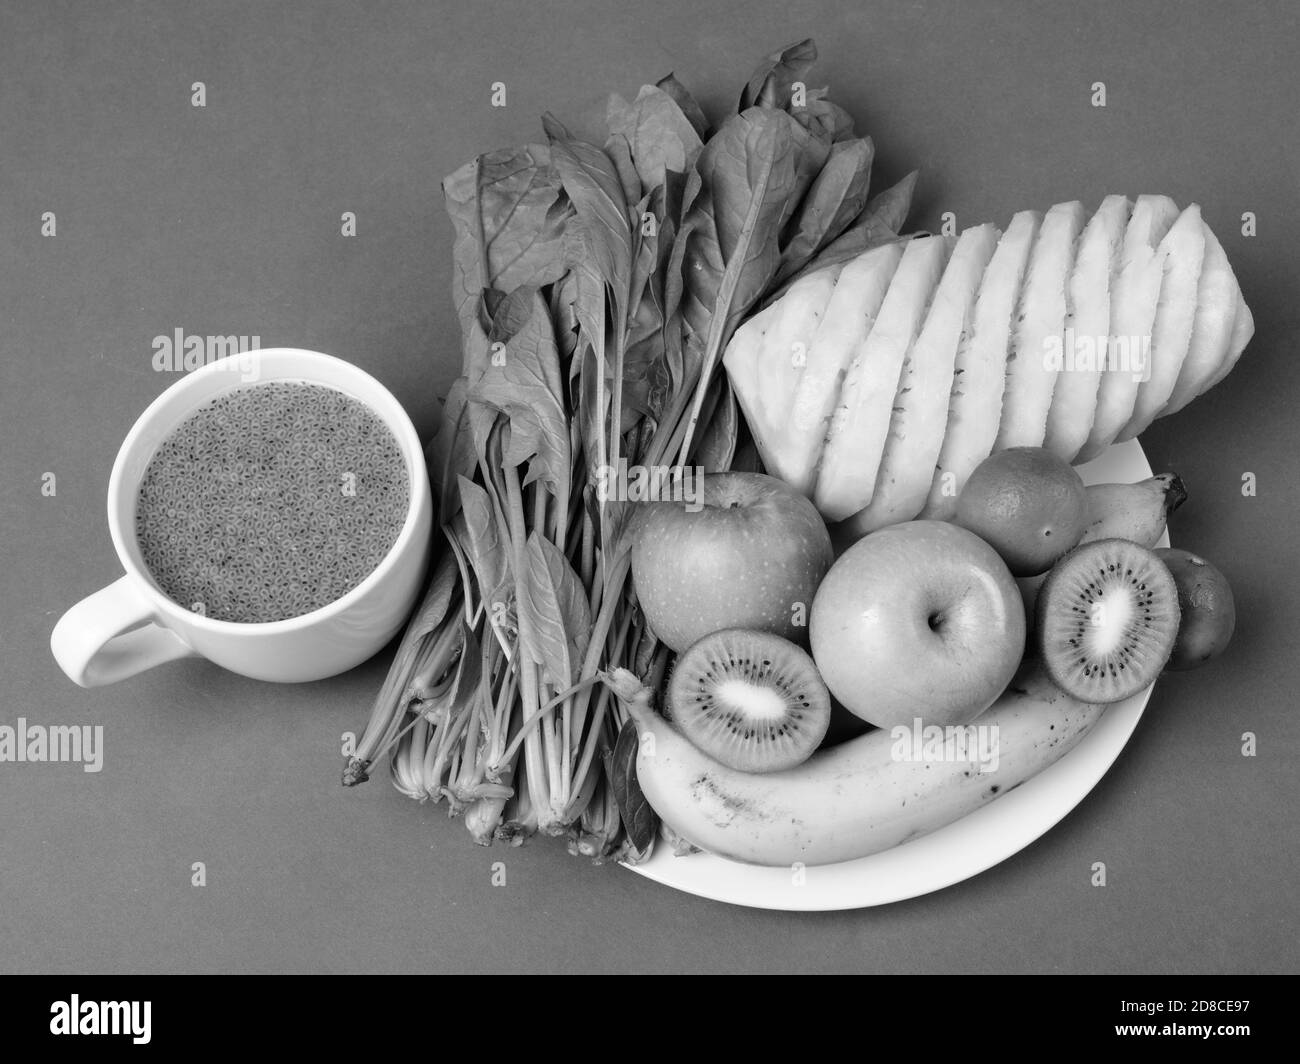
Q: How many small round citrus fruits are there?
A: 2